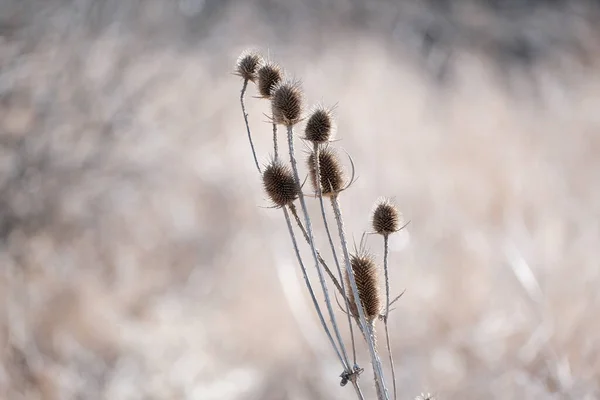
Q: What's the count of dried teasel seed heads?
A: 8